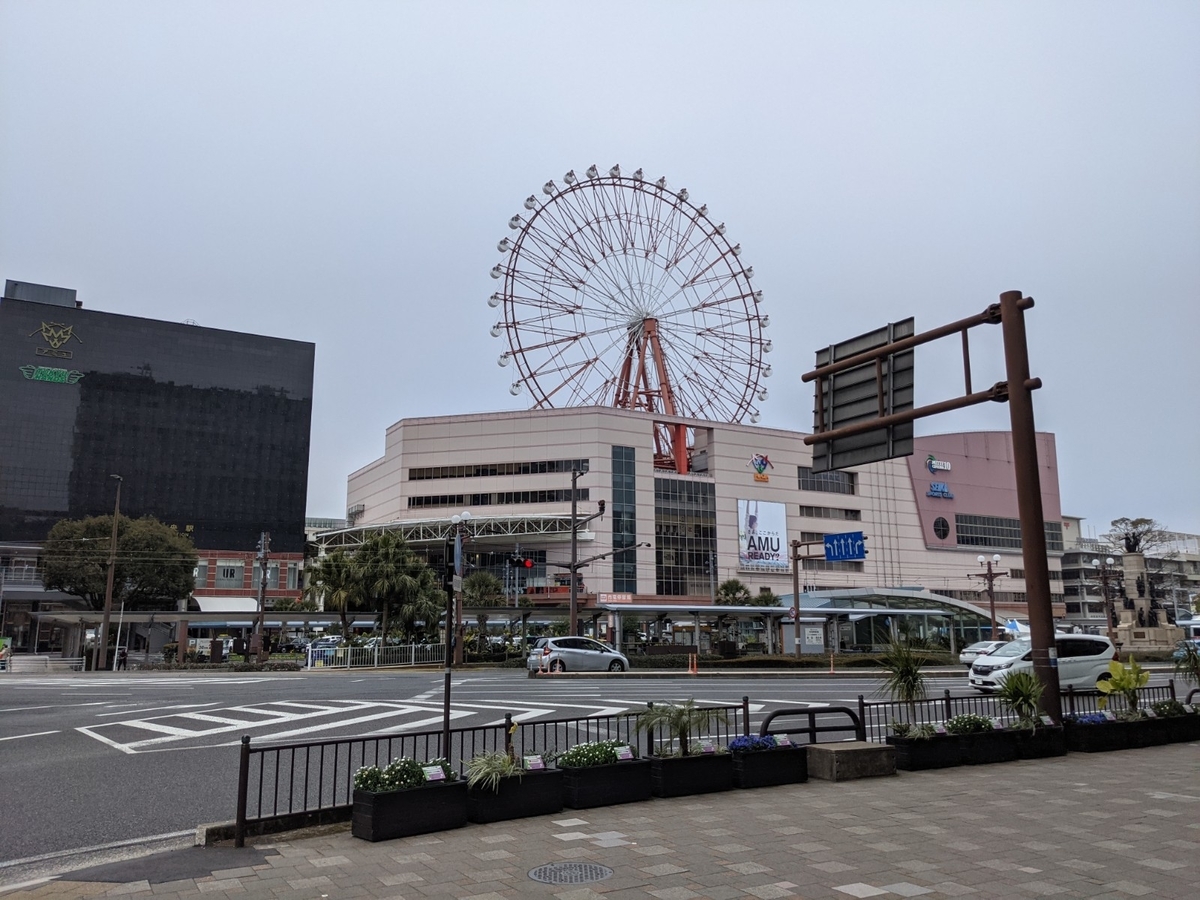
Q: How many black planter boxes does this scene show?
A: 11